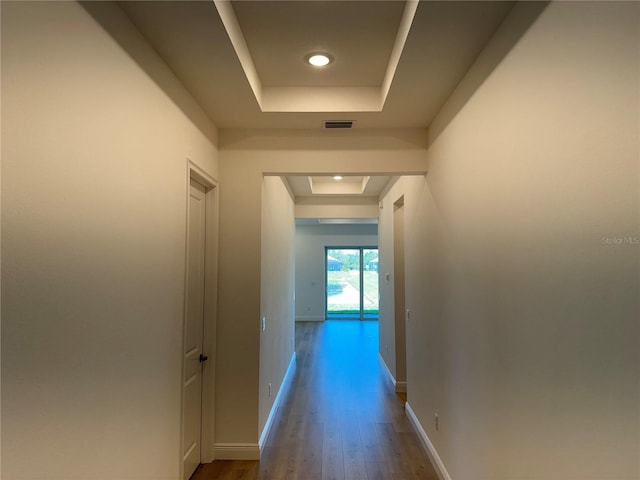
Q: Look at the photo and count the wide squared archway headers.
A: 2